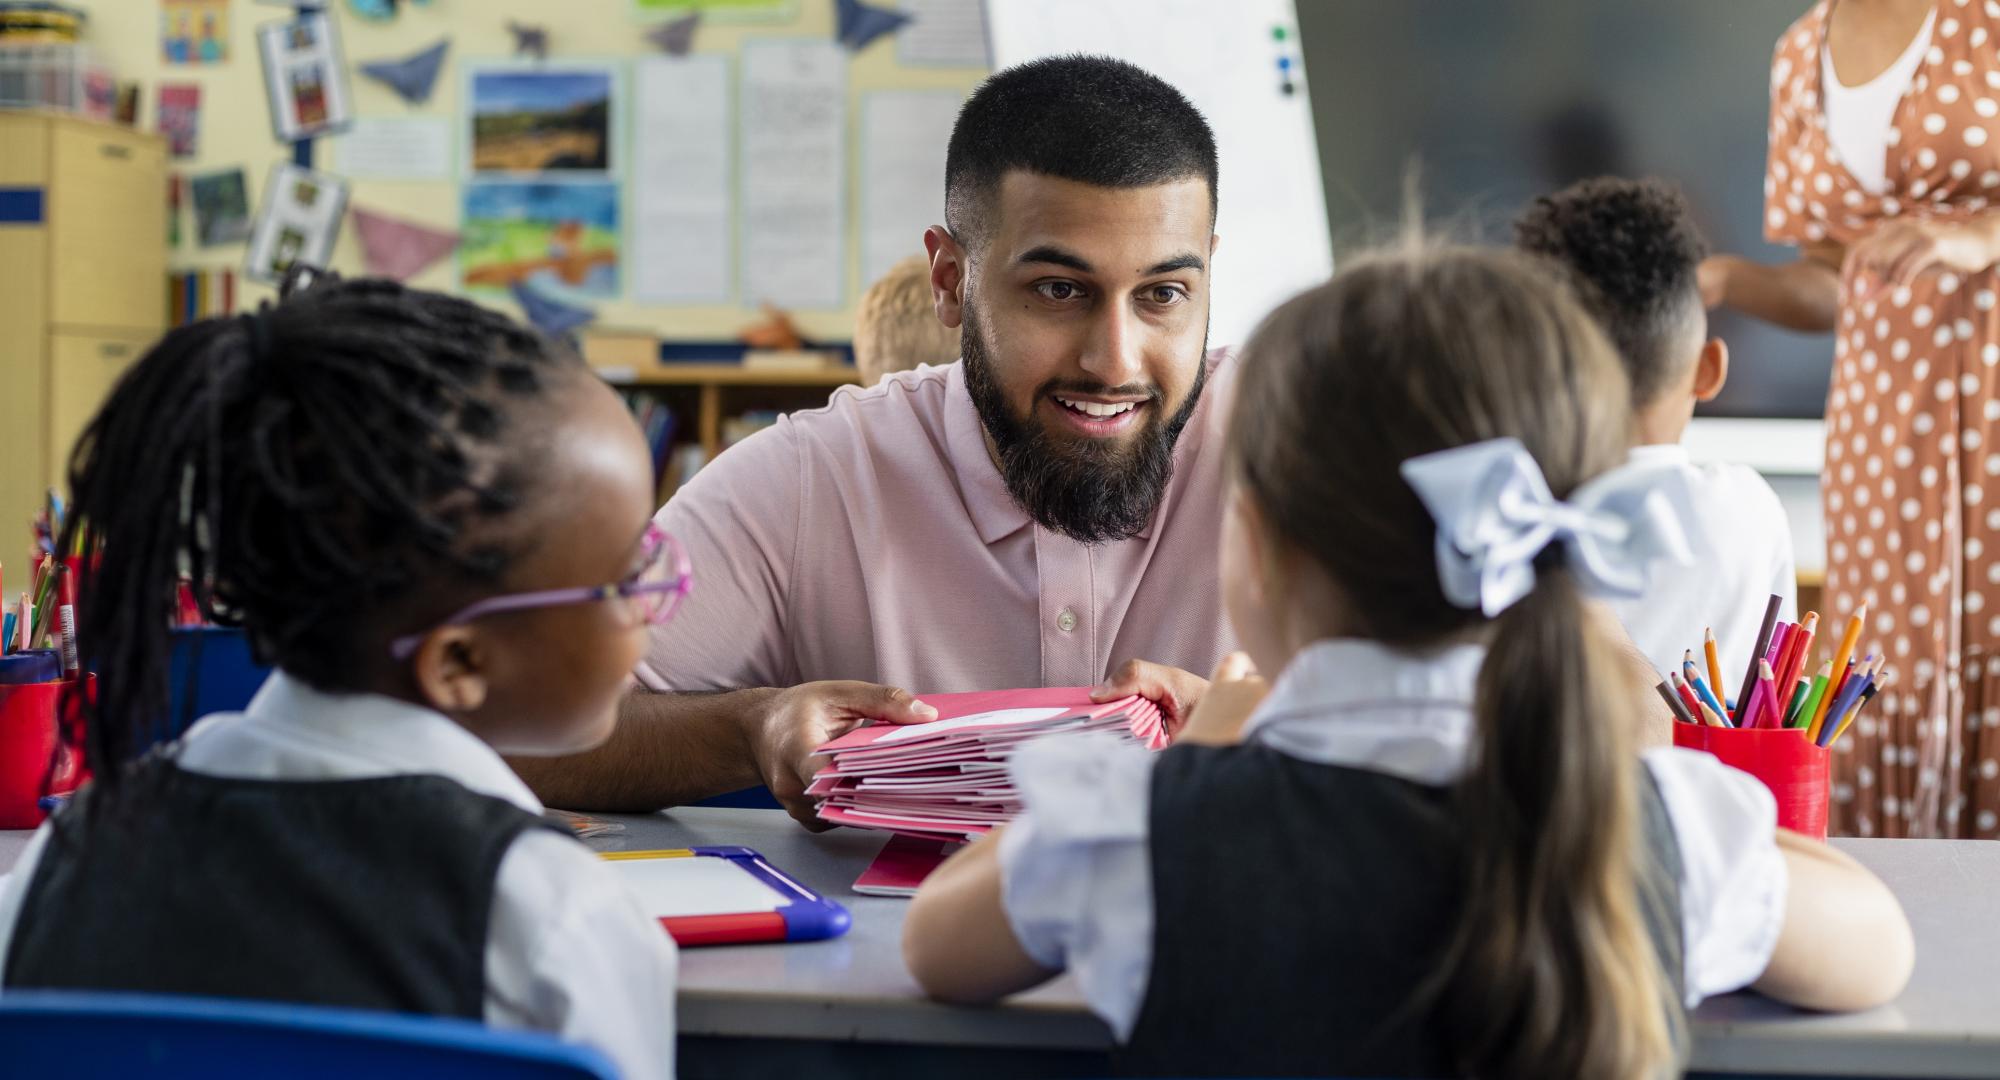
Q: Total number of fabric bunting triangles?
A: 5